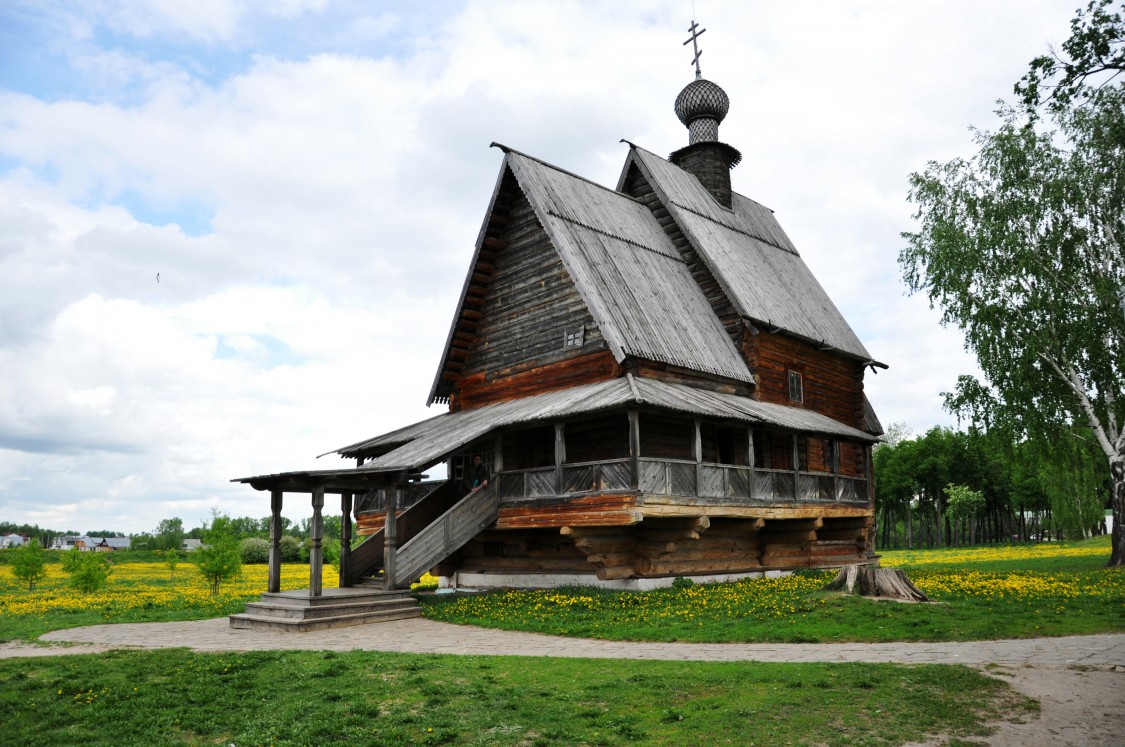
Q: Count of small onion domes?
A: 1